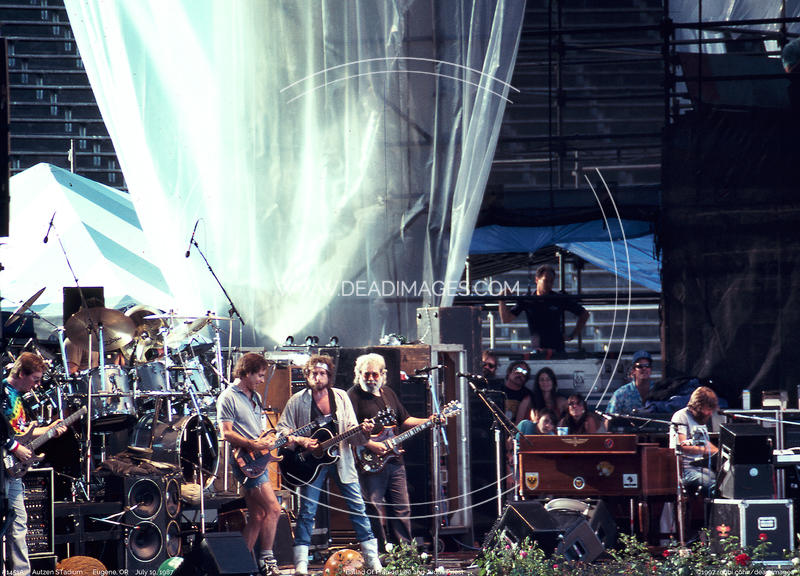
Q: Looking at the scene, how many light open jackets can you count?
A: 1